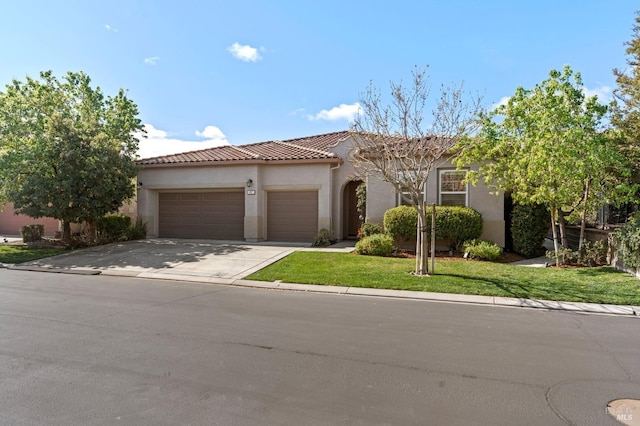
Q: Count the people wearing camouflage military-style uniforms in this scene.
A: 0